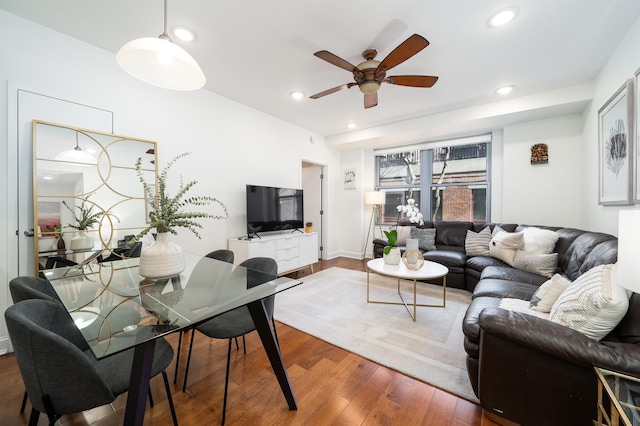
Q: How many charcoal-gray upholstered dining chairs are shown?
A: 4